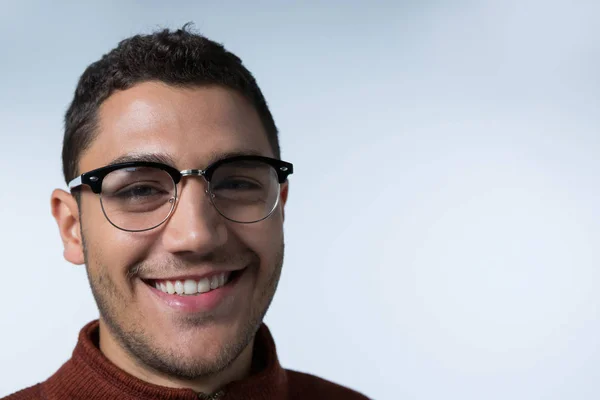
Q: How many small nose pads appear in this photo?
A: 2